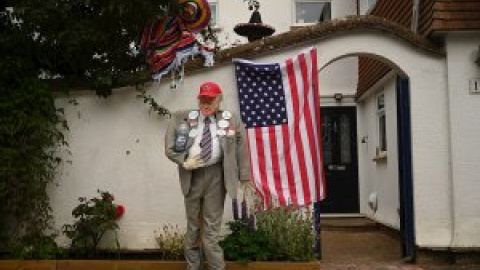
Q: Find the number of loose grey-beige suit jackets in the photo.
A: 1